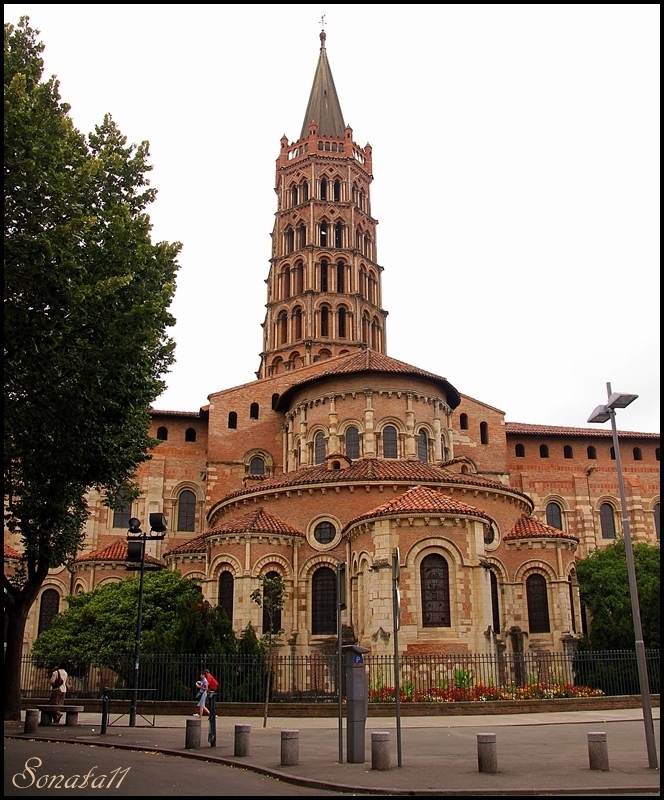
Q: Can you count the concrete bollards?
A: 7